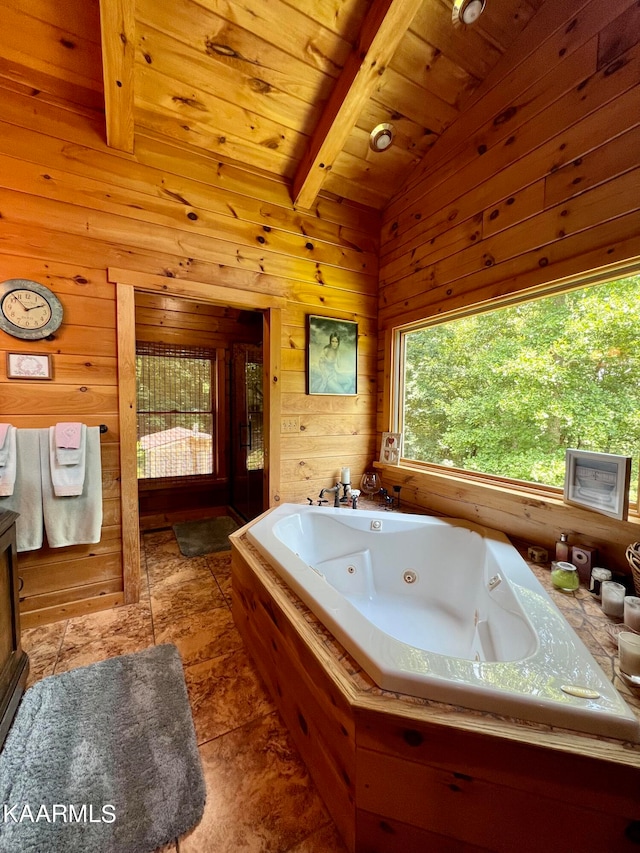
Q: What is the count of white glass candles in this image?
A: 3